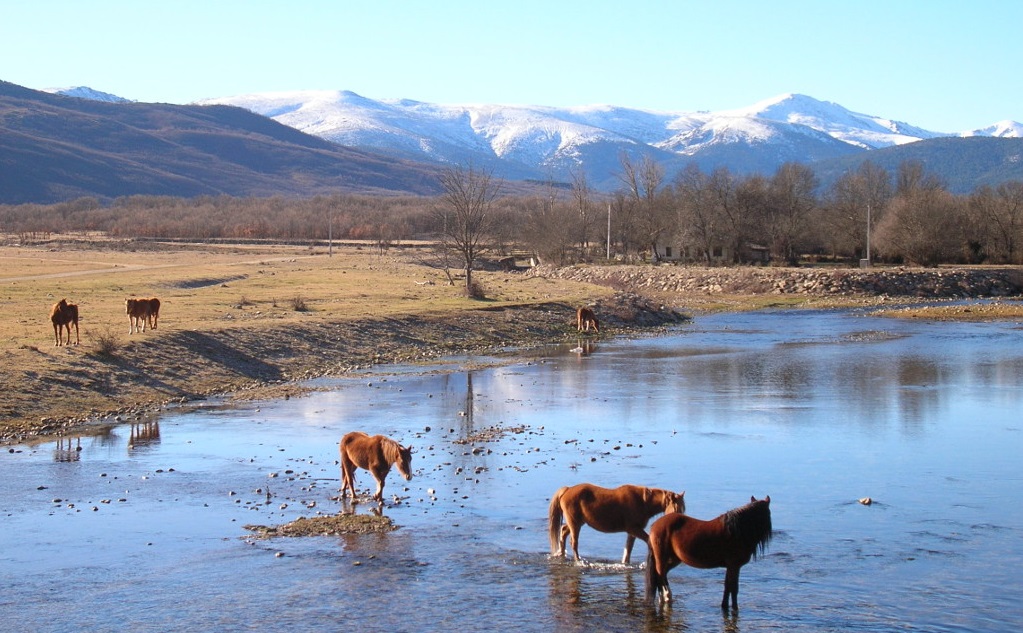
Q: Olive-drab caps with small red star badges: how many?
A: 0